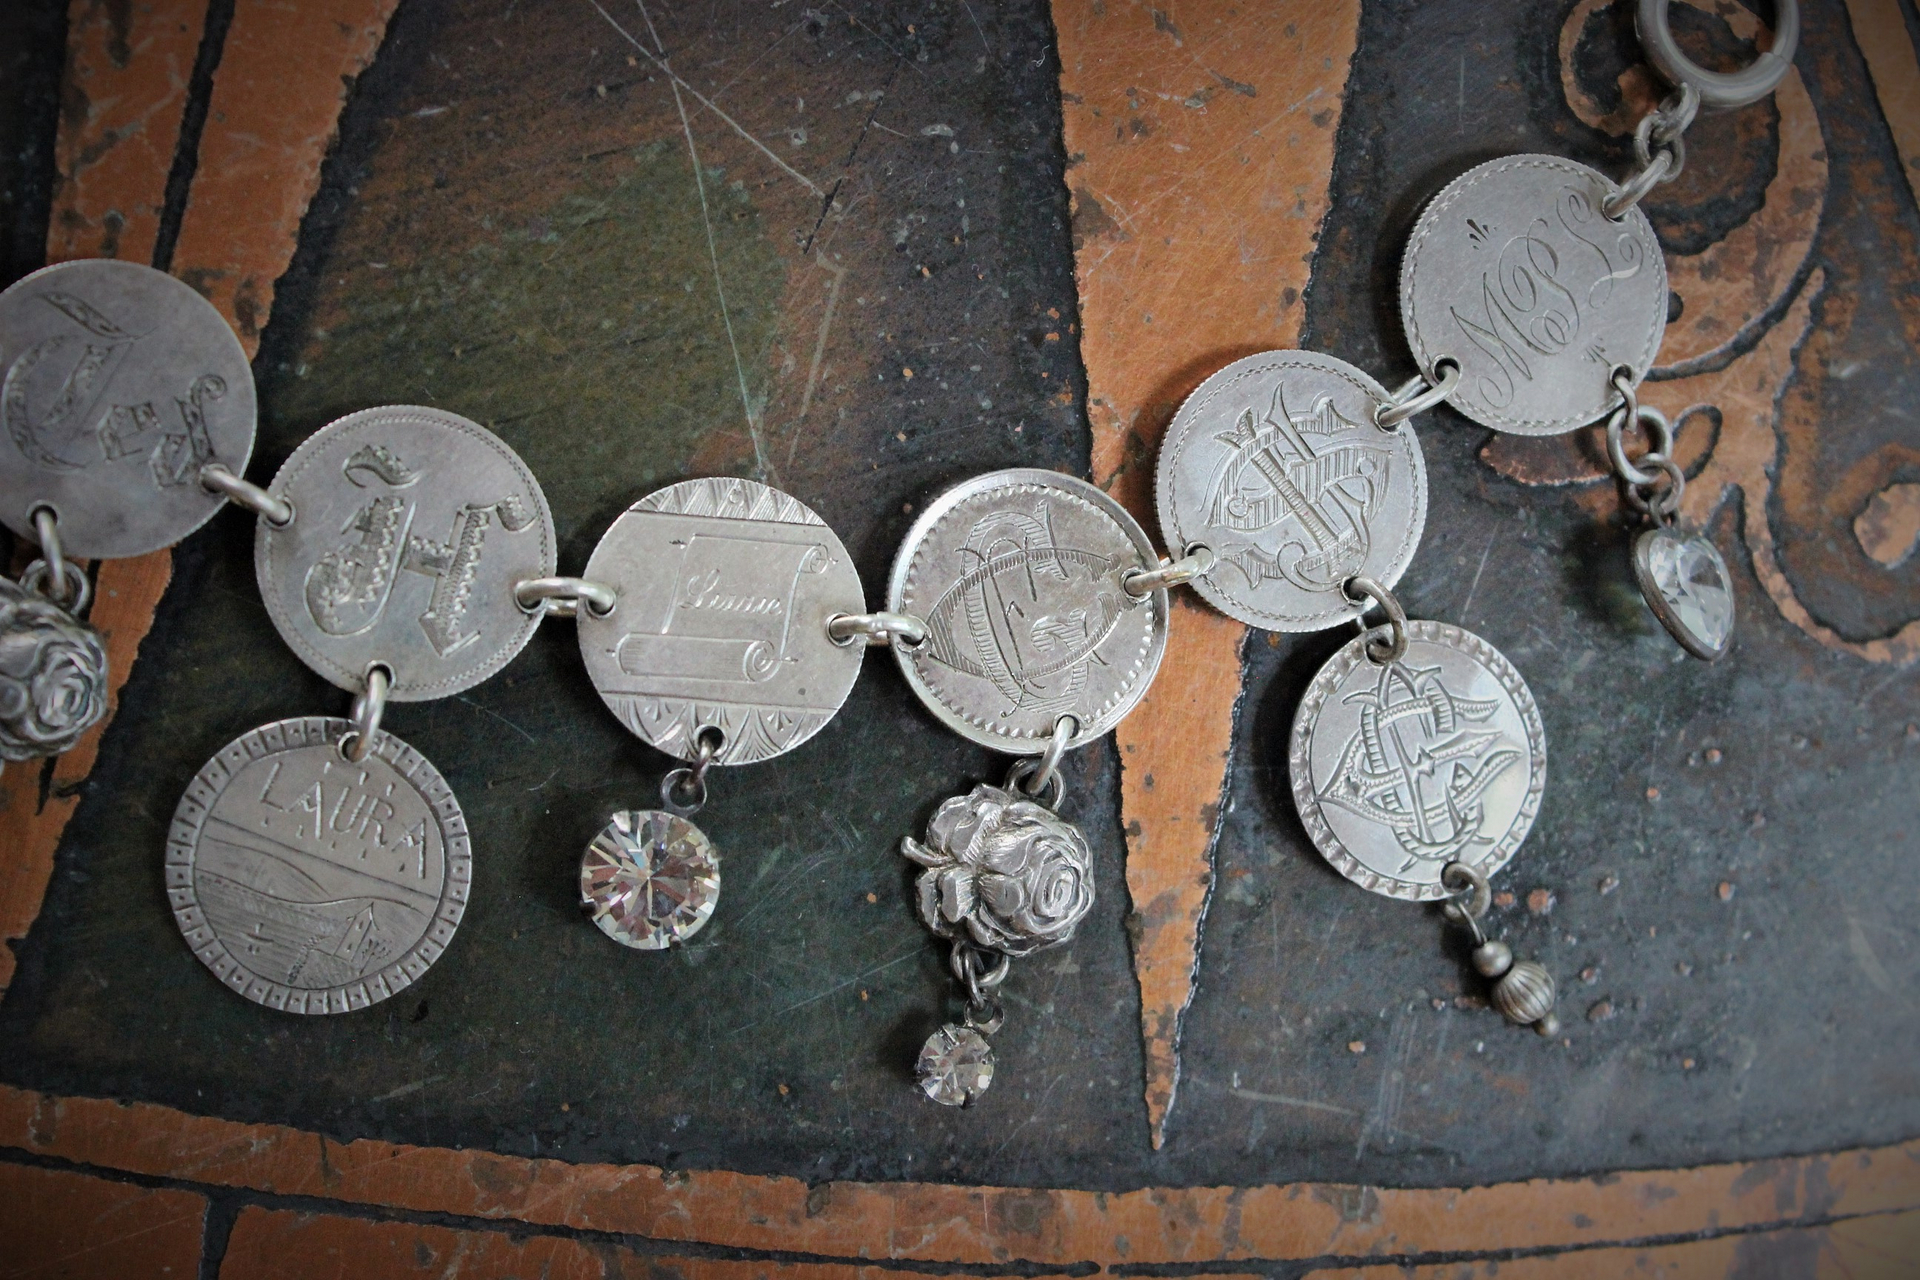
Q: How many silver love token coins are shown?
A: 8